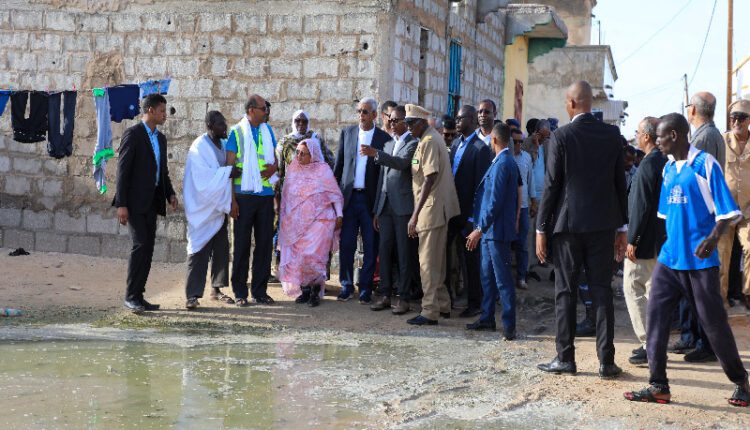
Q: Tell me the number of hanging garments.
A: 6